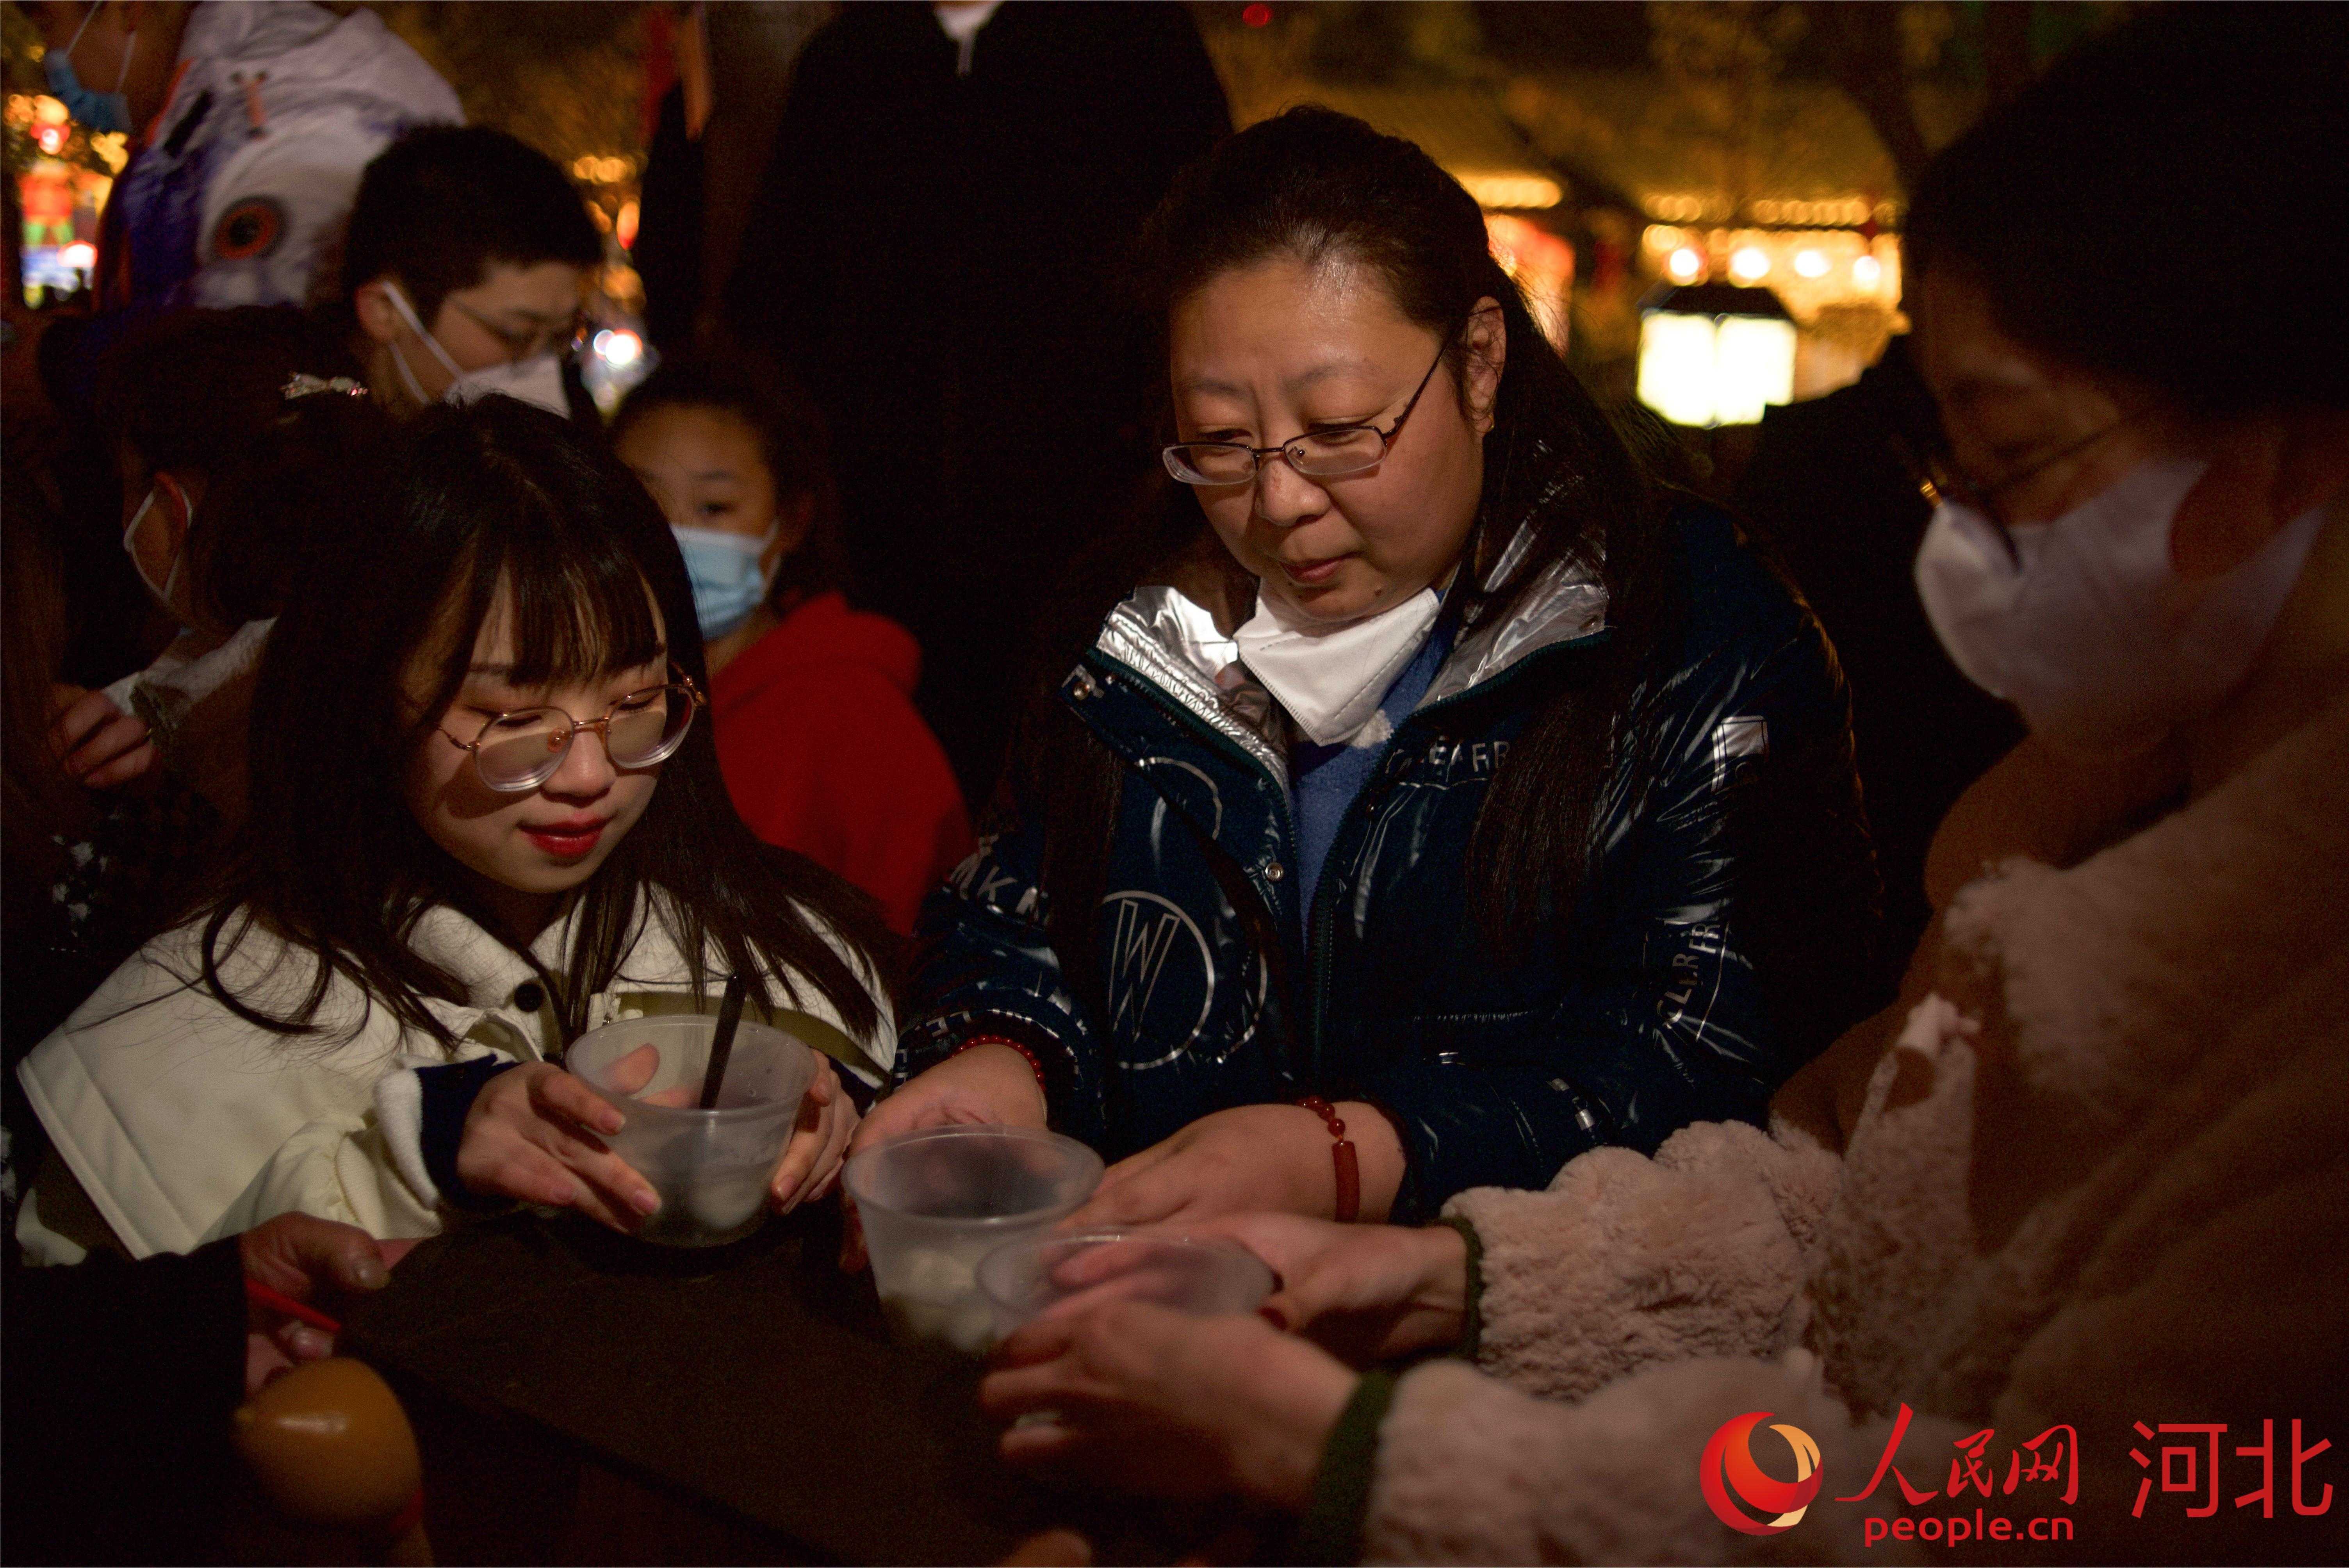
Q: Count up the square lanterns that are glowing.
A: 1